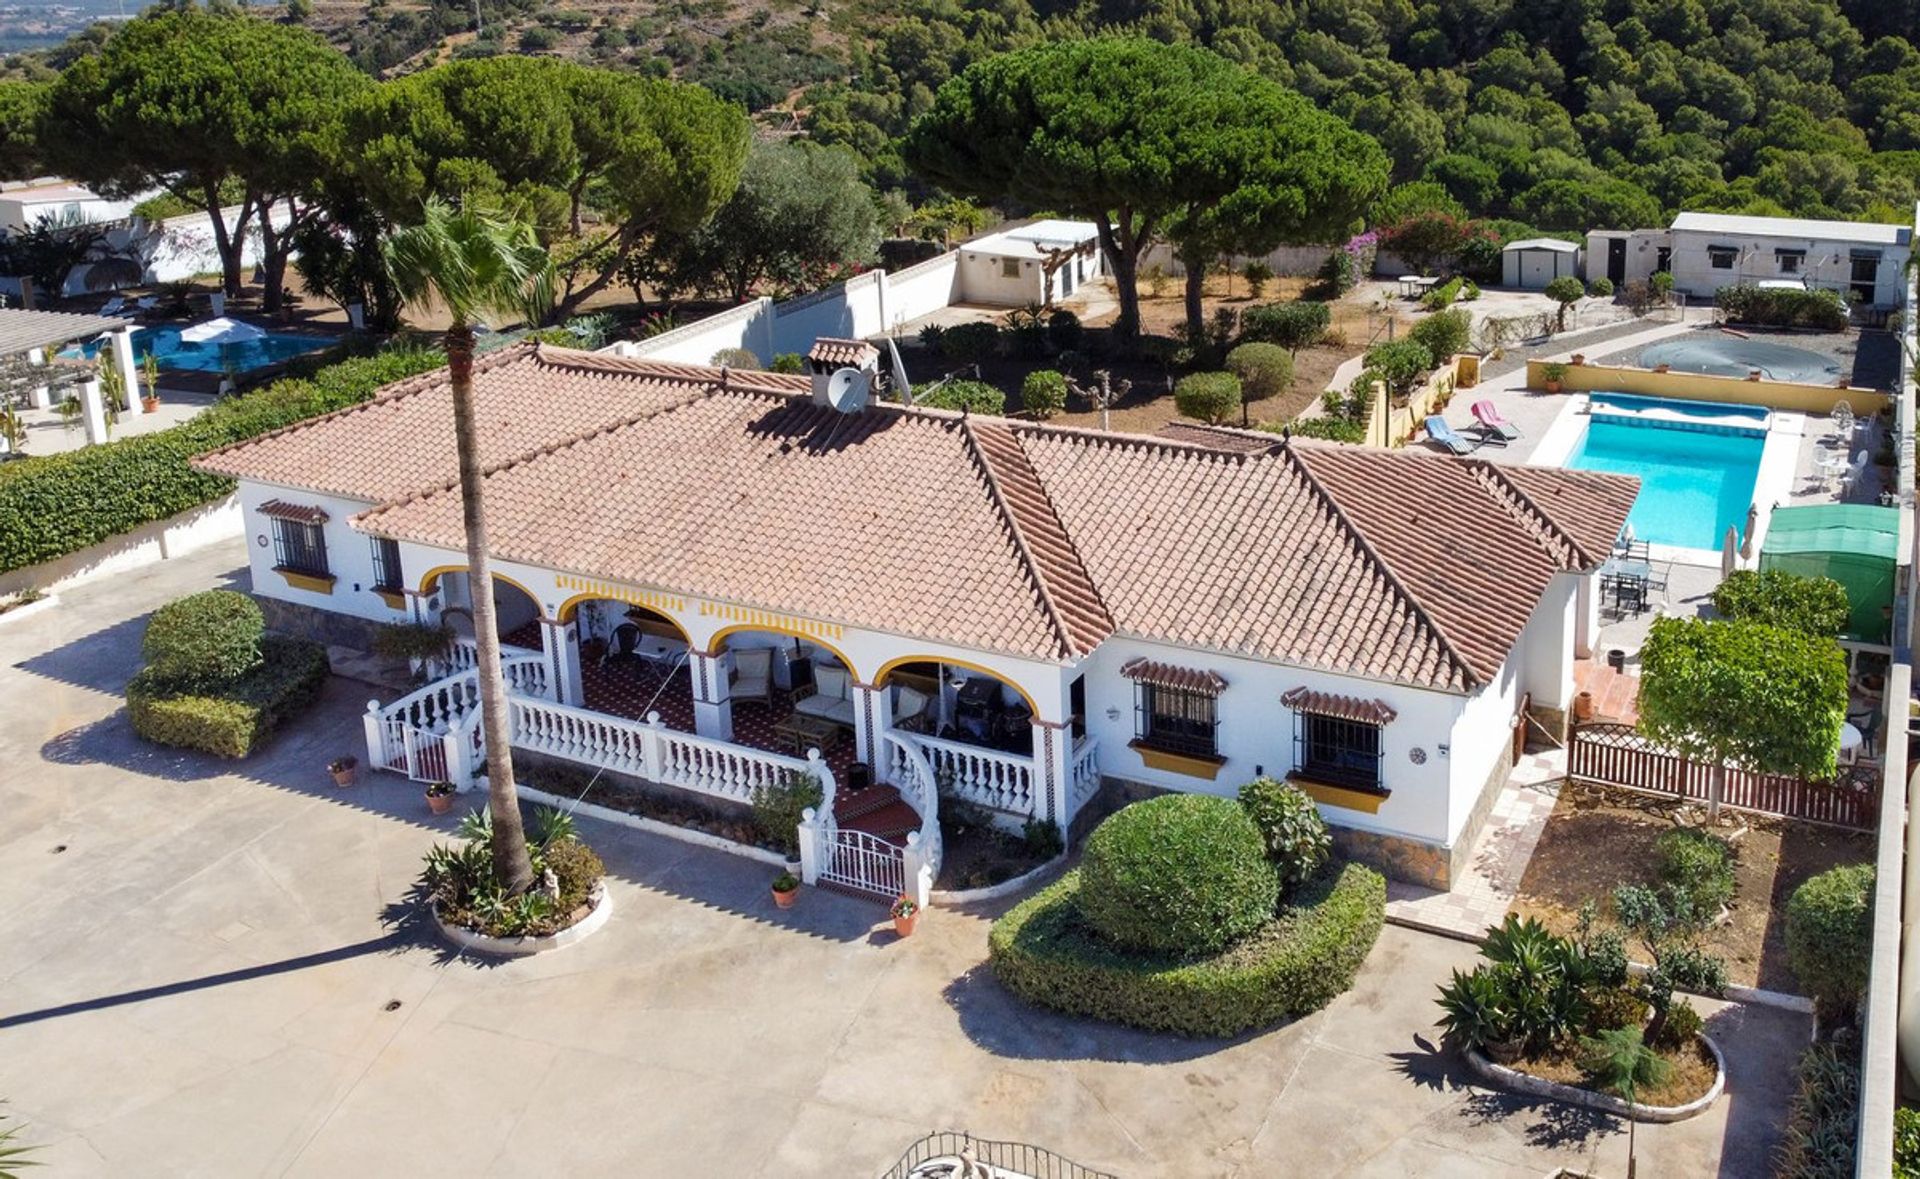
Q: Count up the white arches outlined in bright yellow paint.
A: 4